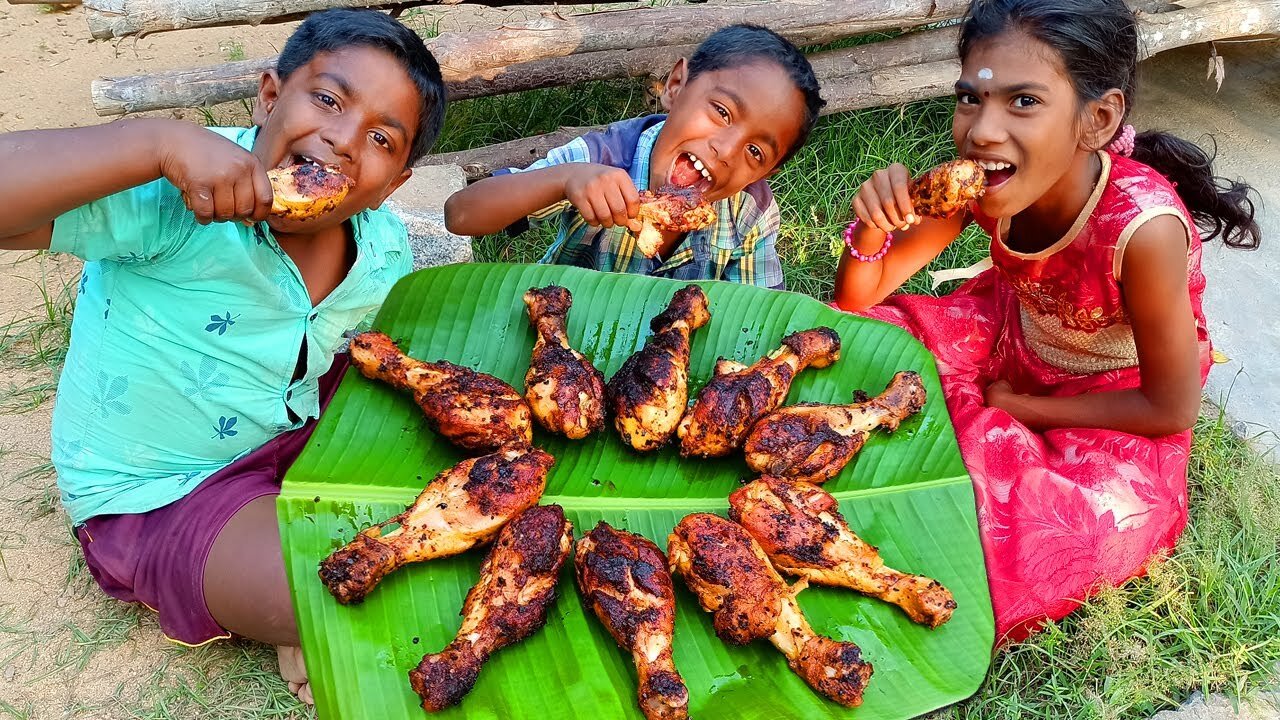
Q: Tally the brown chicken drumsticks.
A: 13